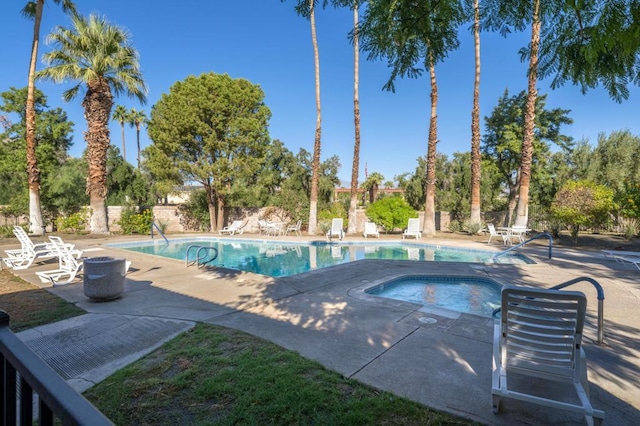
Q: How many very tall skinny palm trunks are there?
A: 6